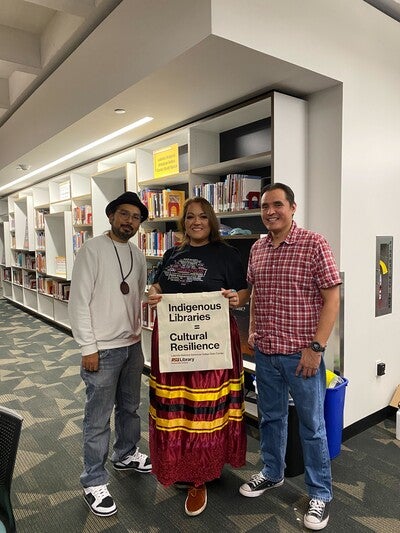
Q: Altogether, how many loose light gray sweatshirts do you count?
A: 1